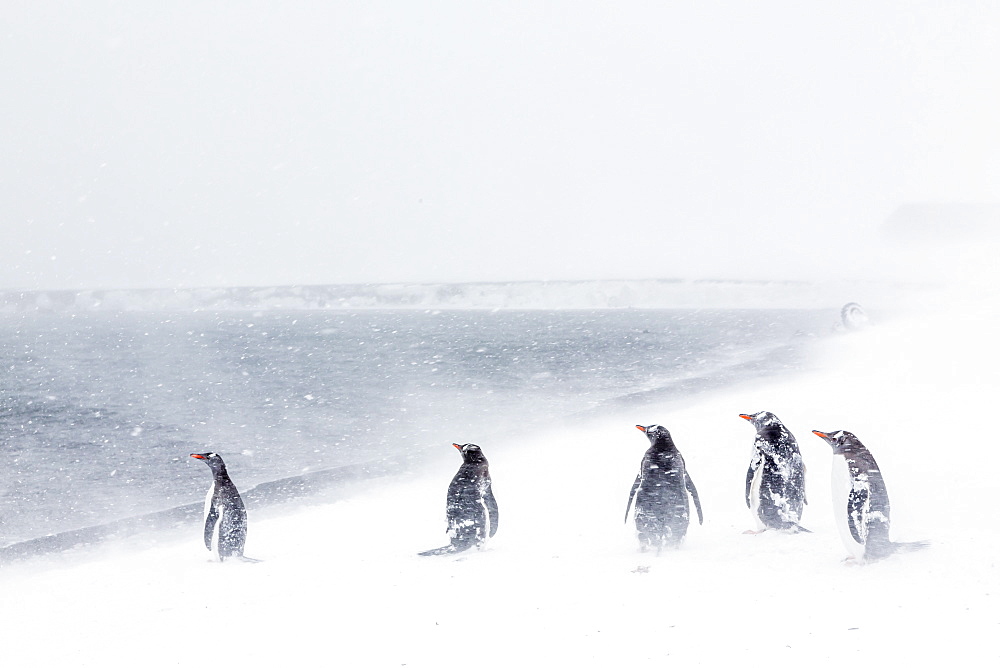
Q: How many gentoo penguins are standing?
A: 5